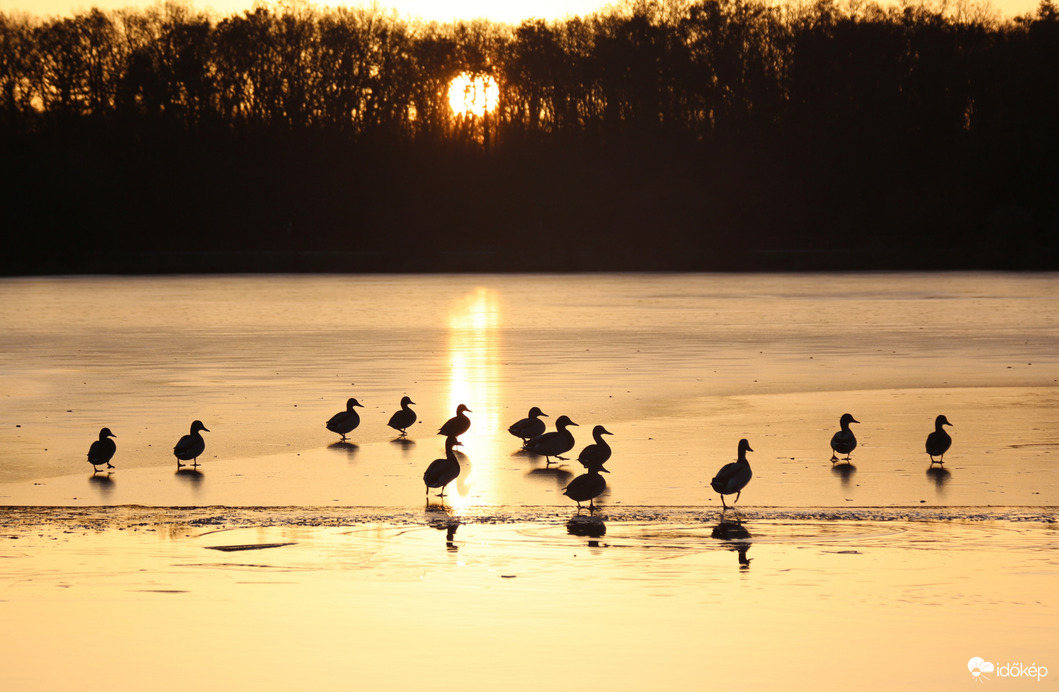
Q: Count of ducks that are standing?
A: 13